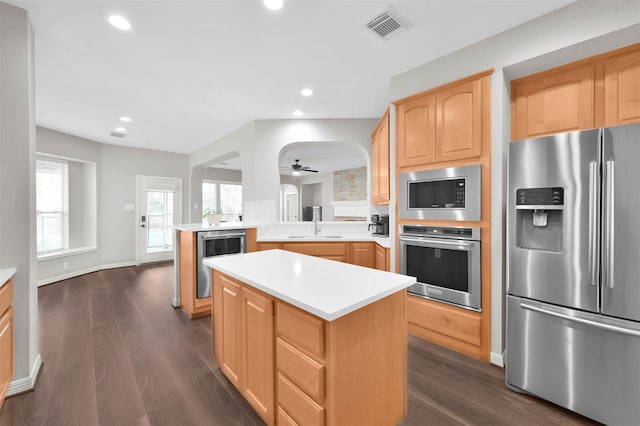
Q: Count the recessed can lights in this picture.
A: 6